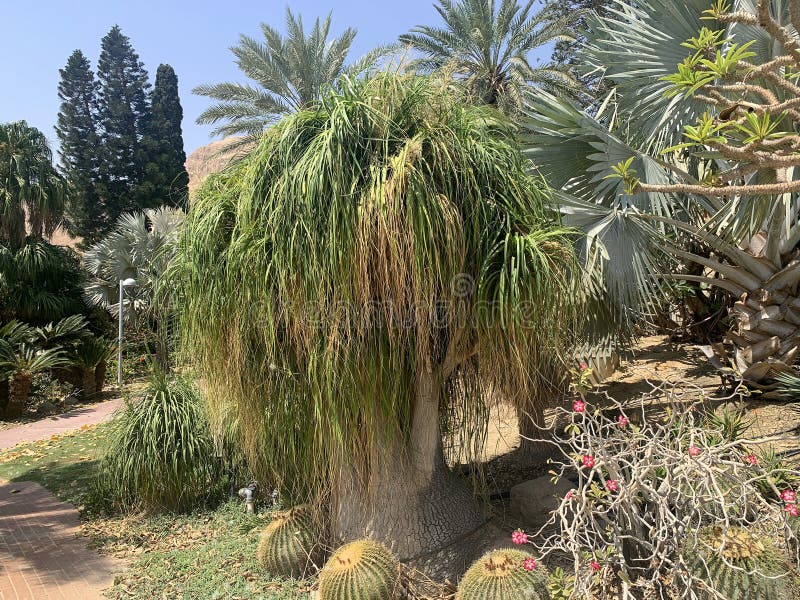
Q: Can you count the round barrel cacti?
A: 4